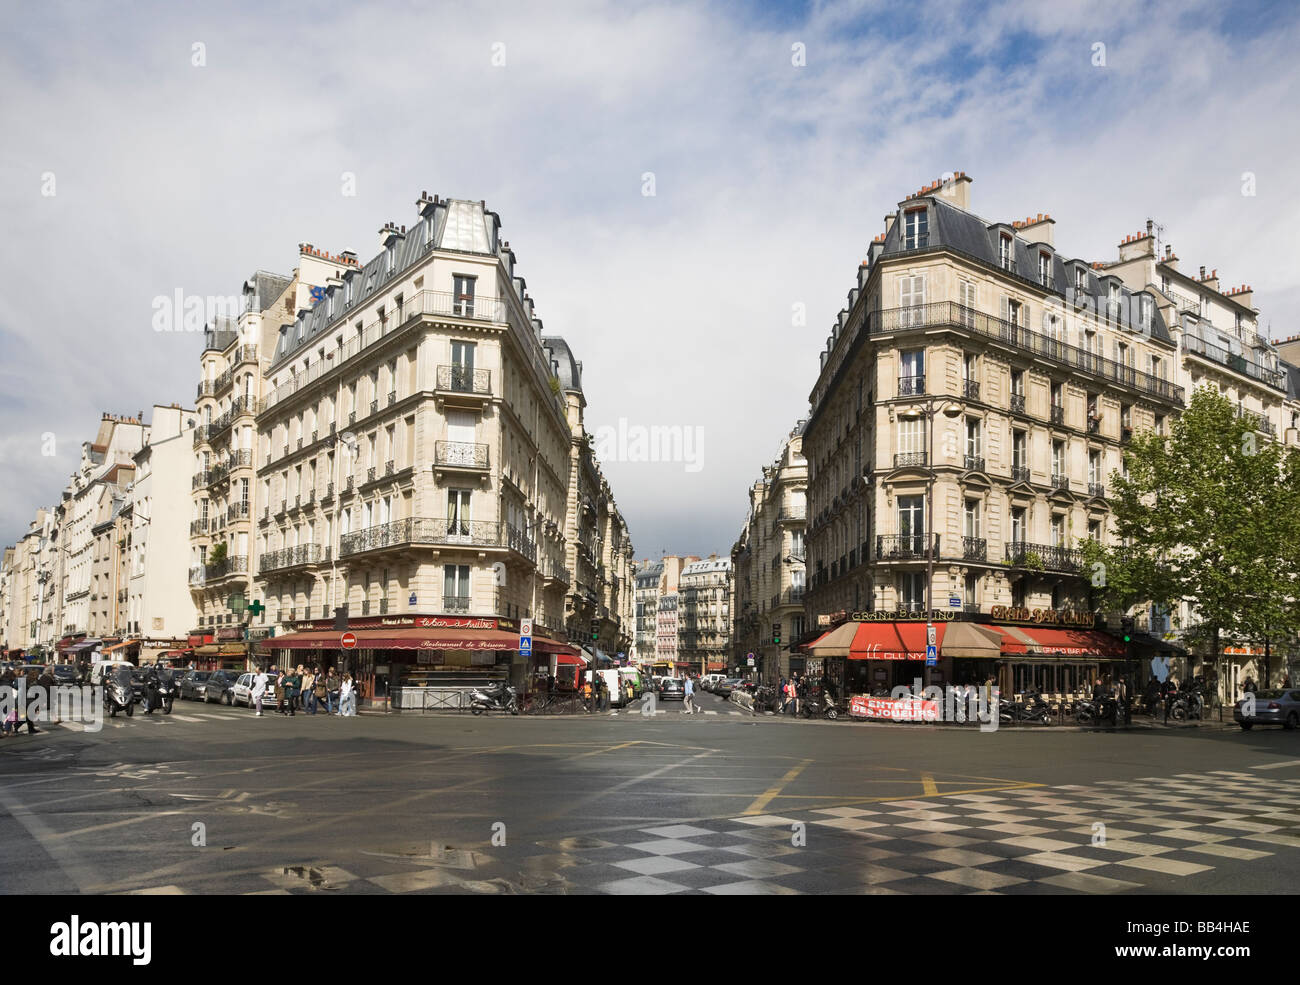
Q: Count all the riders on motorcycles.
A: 2